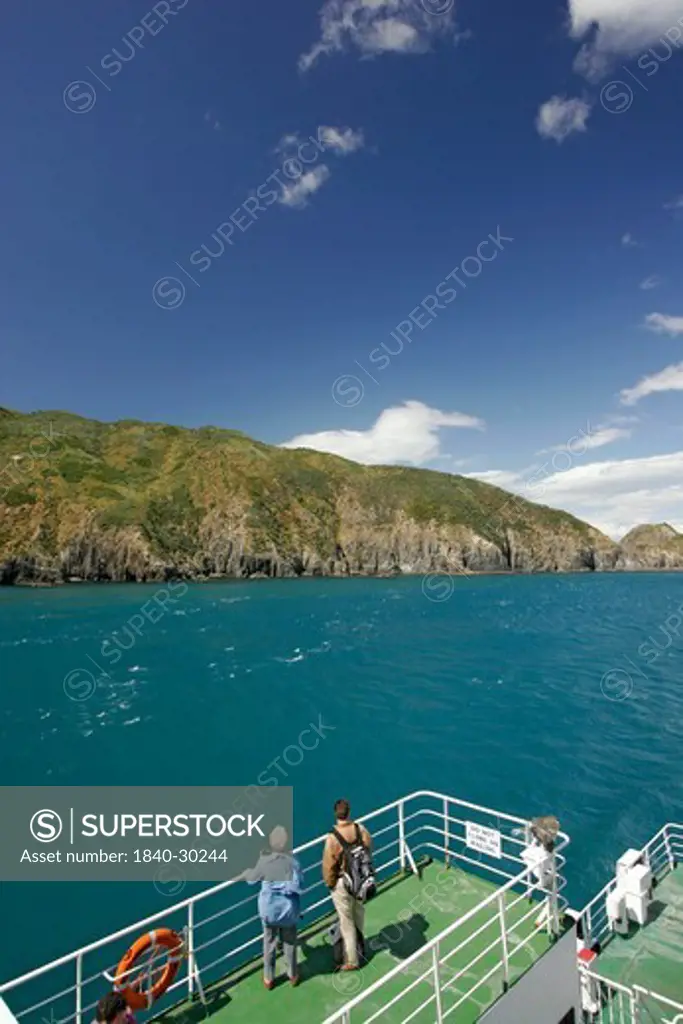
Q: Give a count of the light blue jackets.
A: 1